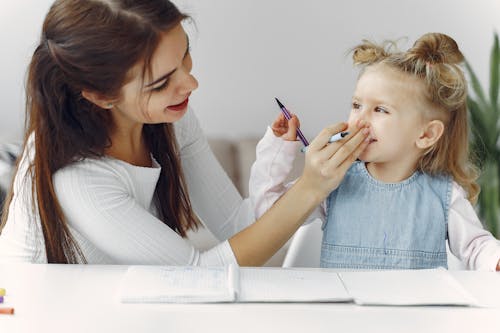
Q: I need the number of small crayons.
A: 3